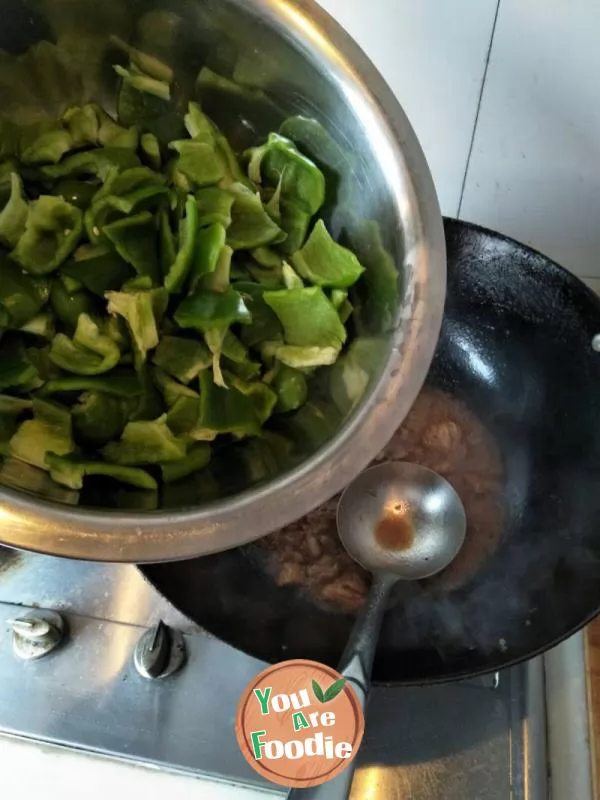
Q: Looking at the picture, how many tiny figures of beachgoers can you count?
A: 0